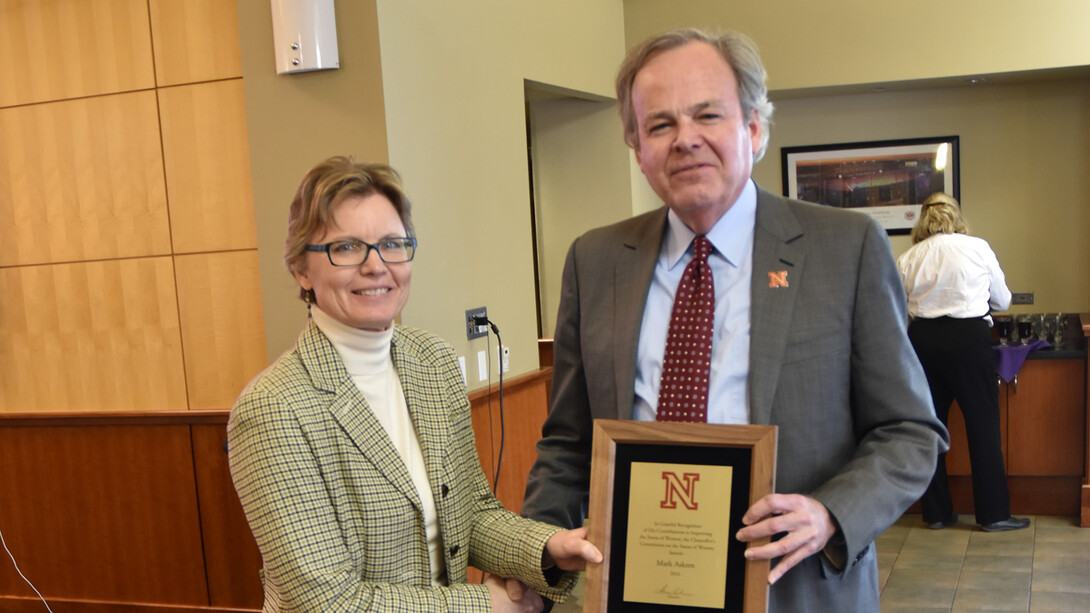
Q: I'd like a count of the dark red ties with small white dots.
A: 1